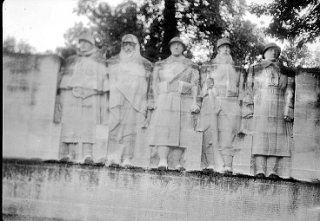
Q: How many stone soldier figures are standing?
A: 5